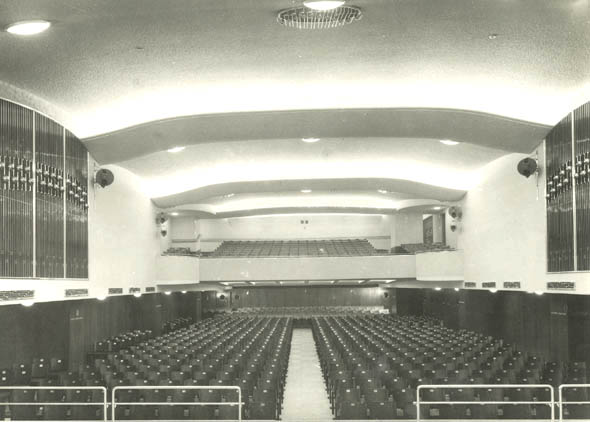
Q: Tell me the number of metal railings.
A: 4